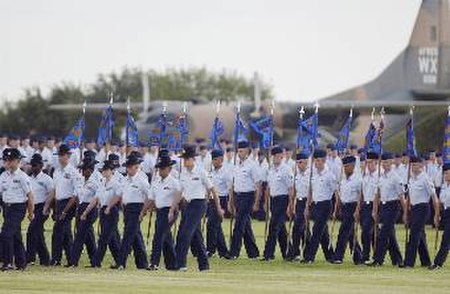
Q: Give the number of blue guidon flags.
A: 15